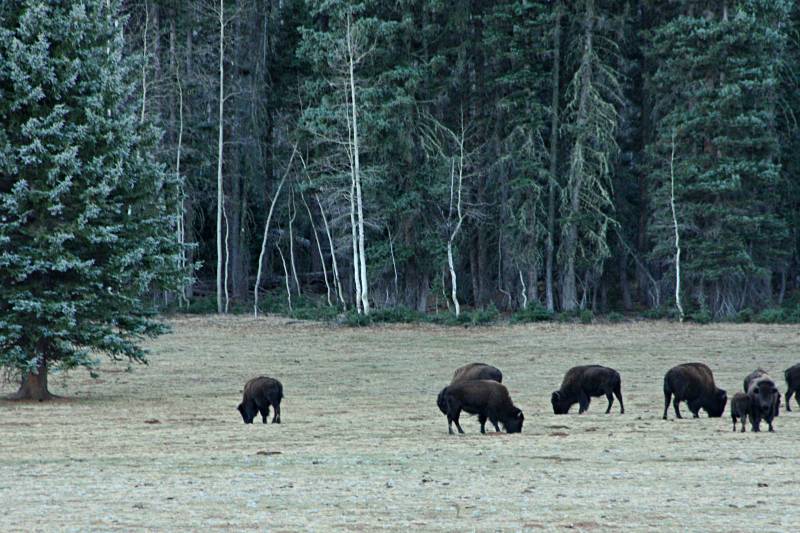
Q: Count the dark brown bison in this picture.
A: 8